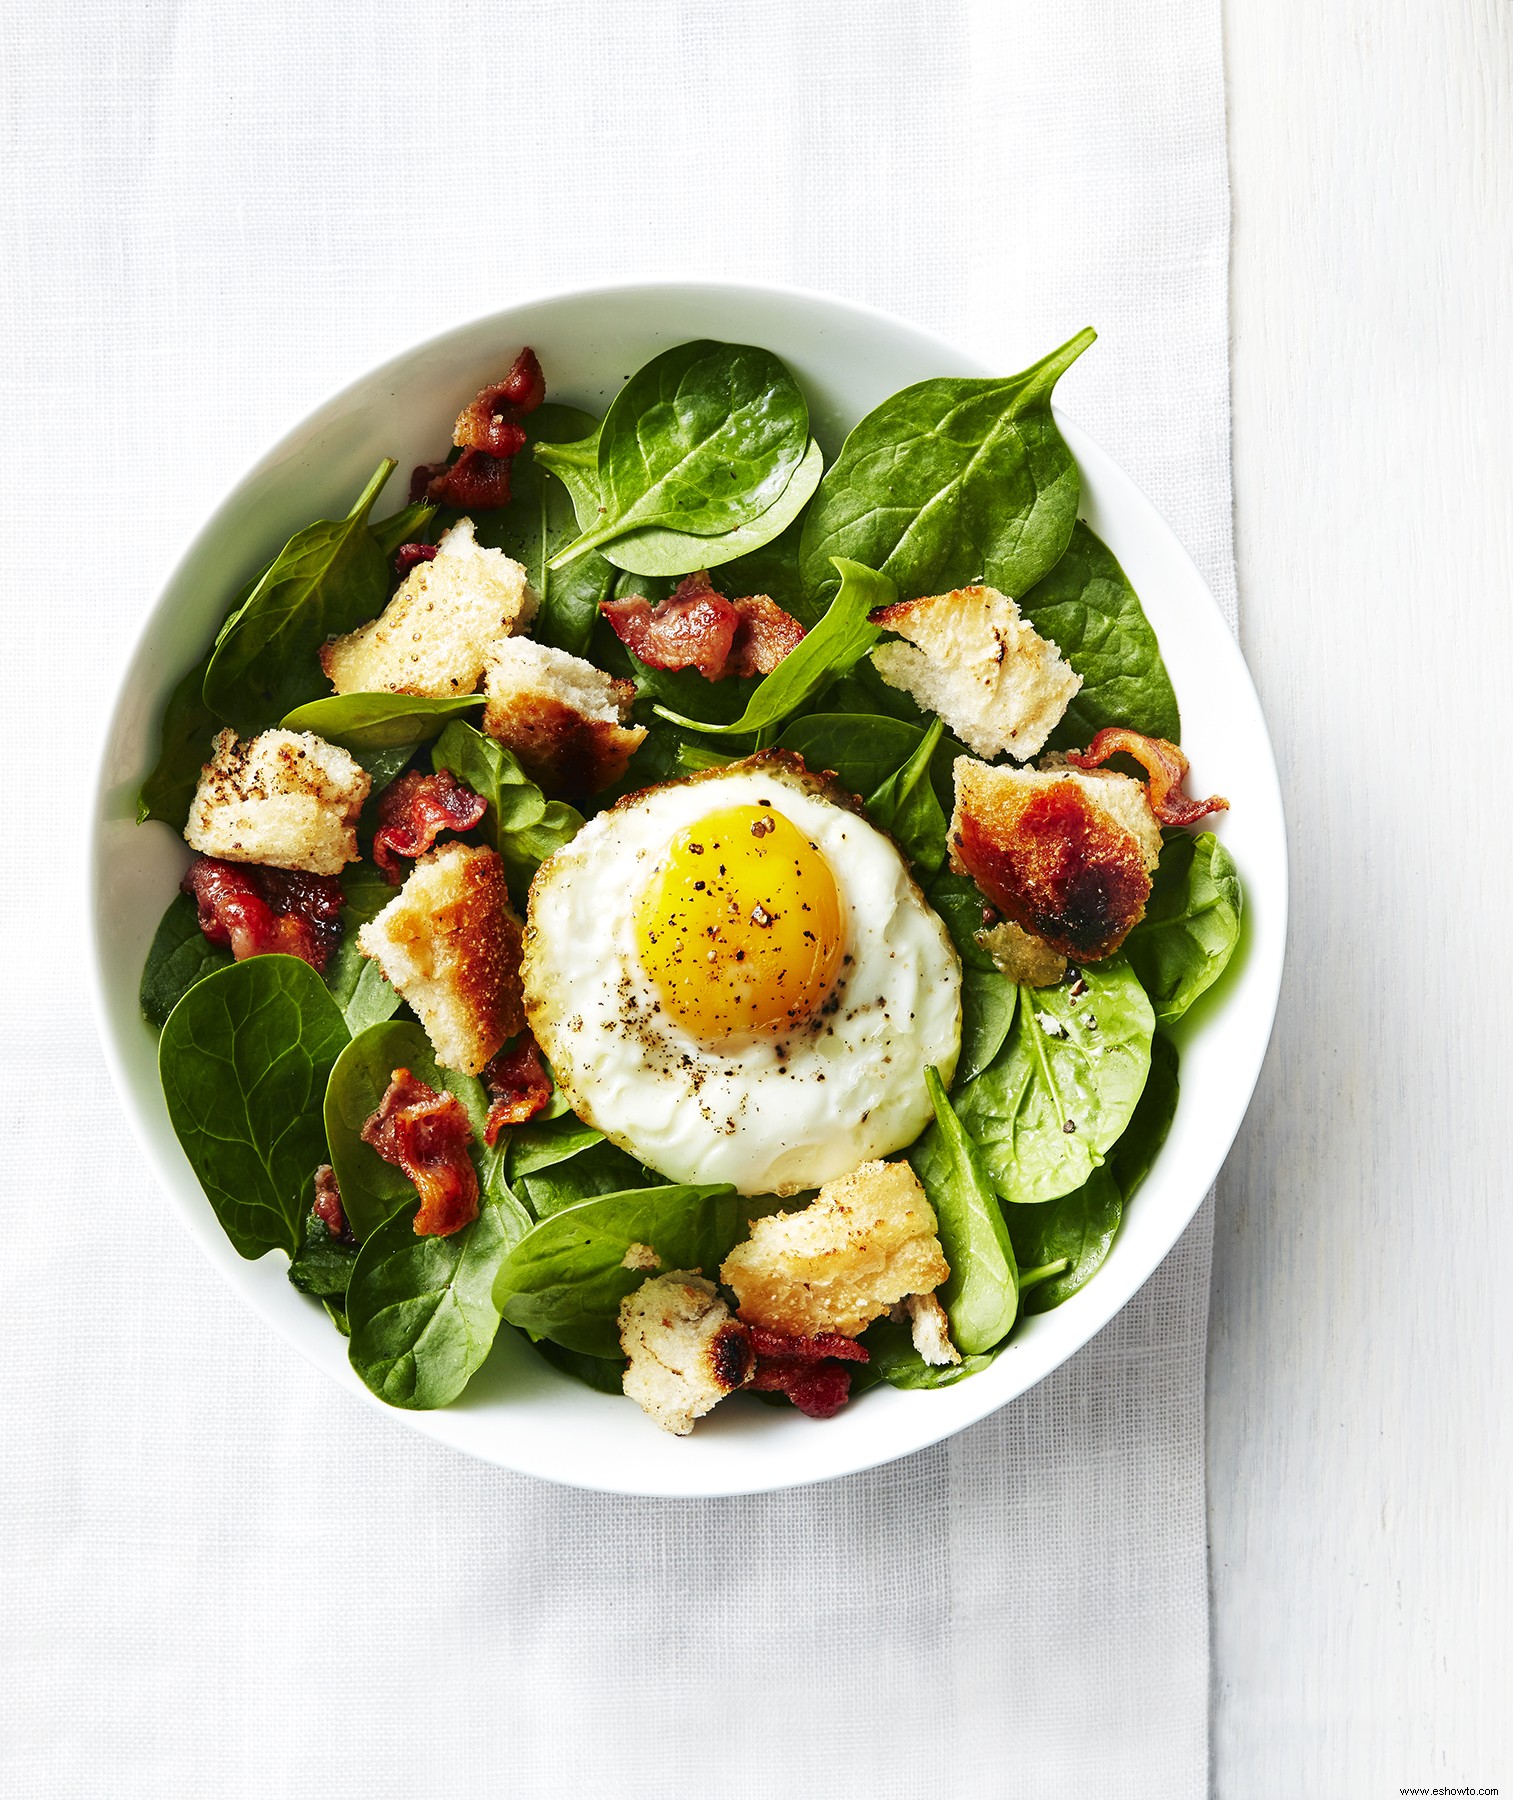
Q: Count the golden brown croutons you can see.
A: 8